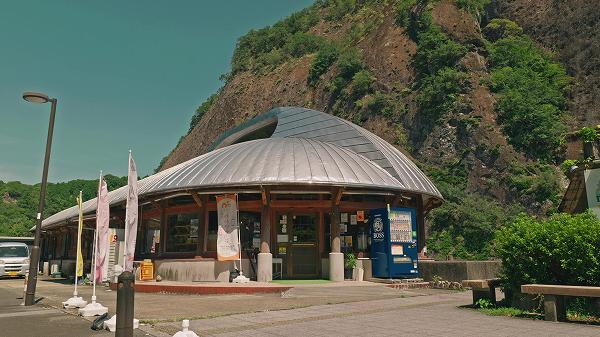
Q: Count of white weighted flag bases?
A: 5